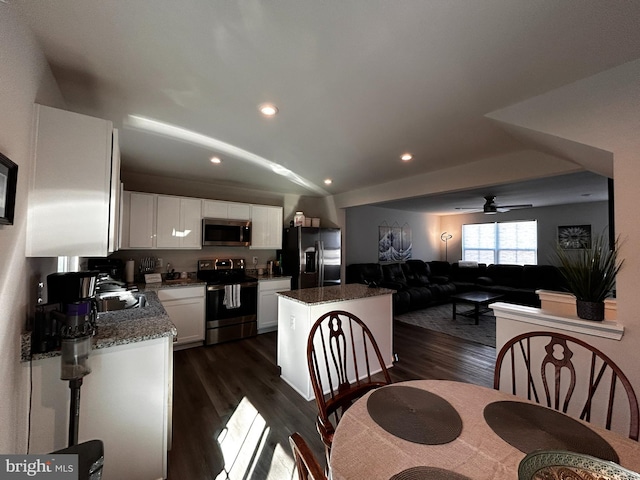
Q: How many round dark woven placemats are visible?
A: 3